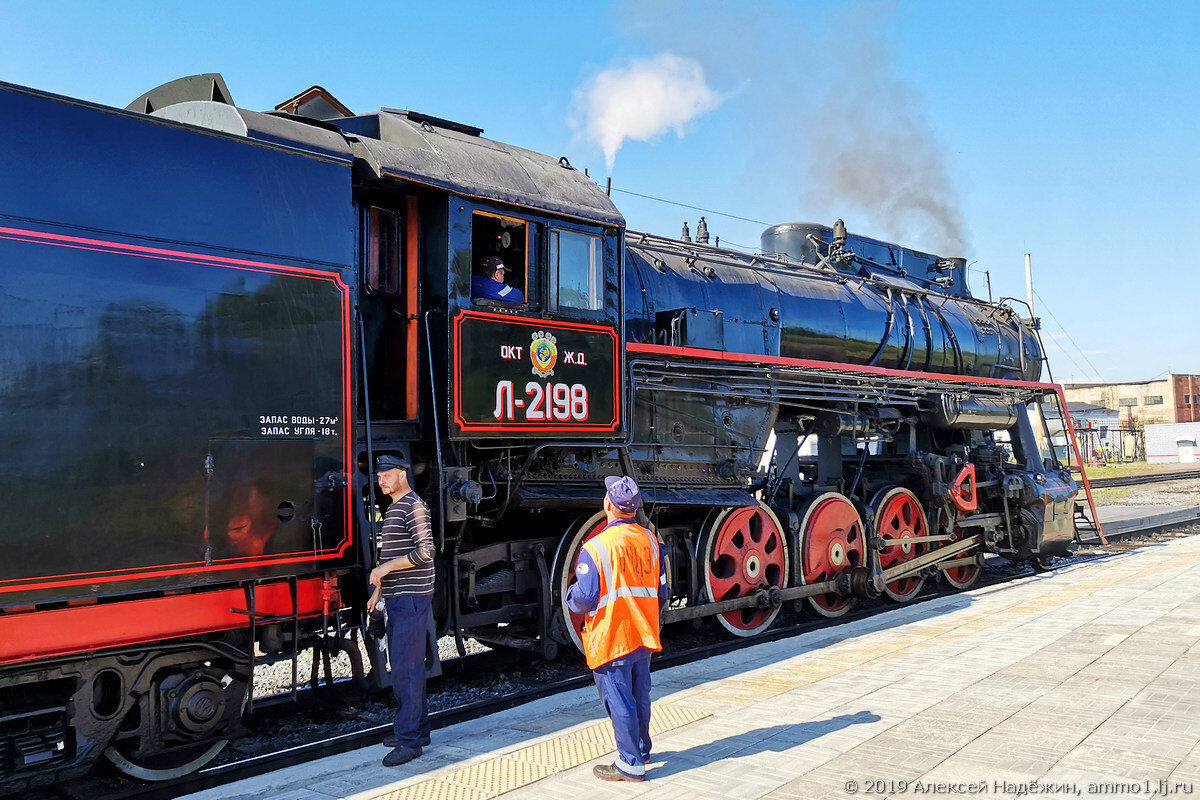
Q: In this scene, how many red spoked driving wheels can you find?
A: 5